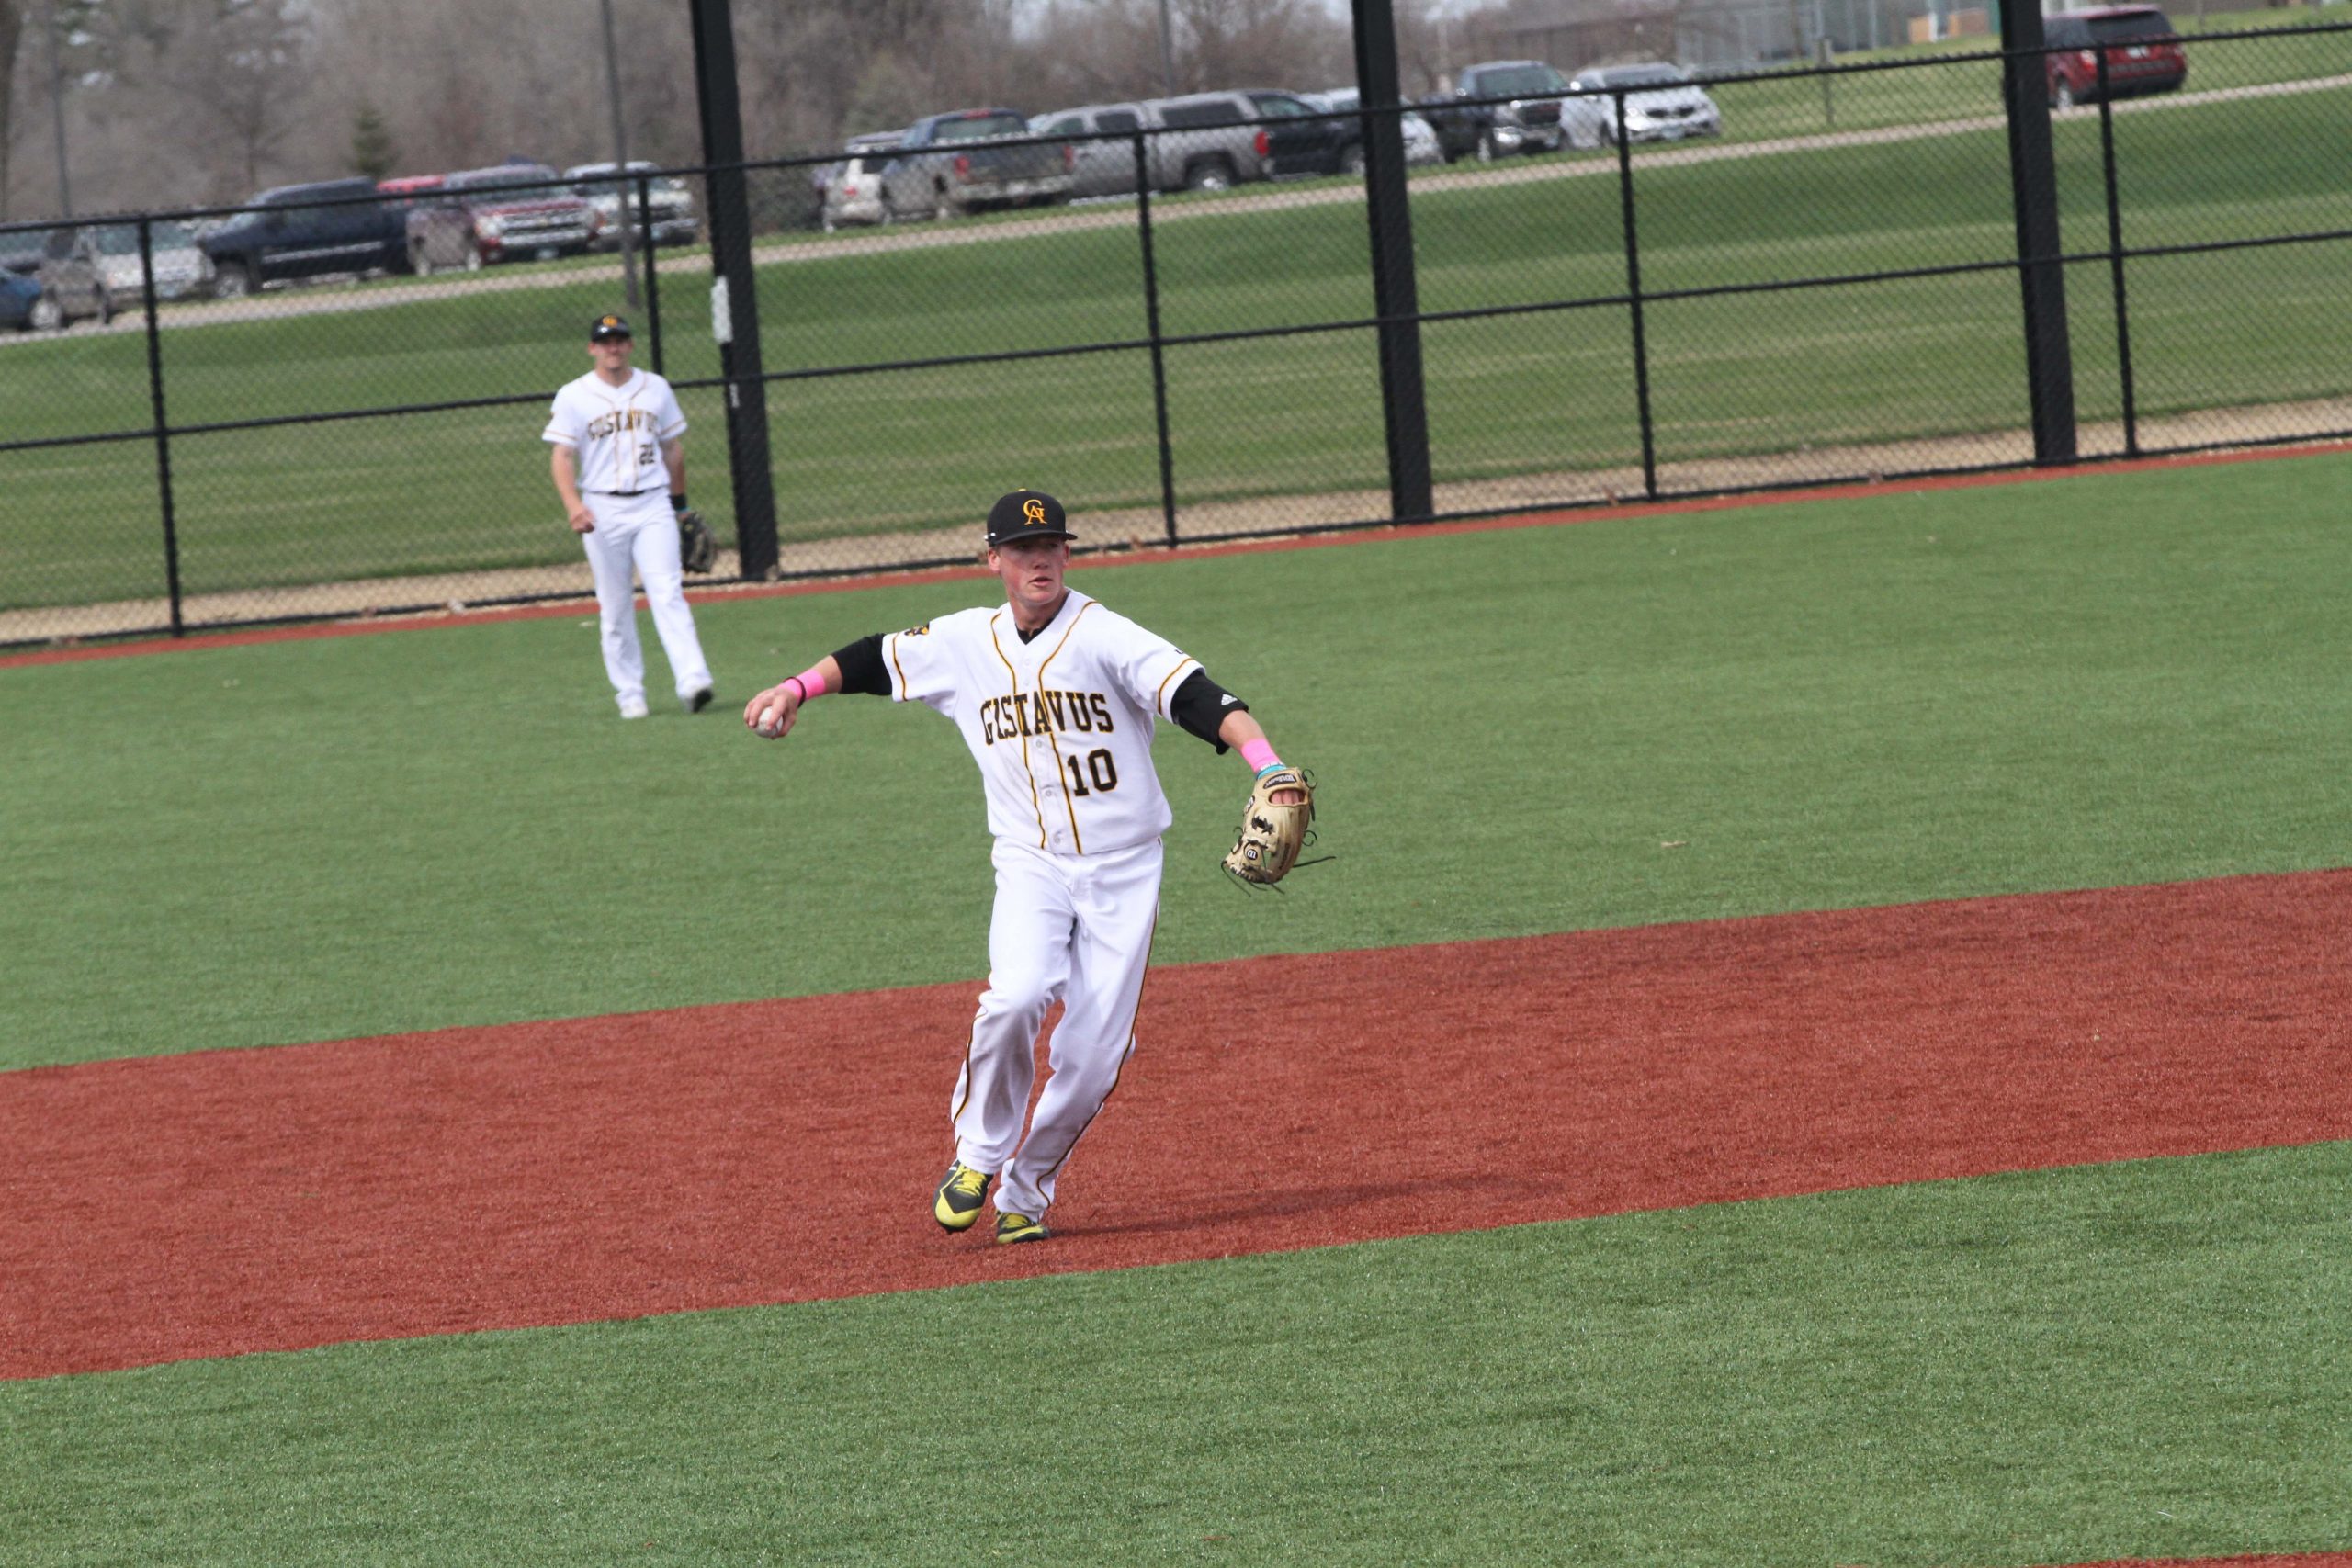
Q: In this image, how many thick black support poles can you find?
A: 3